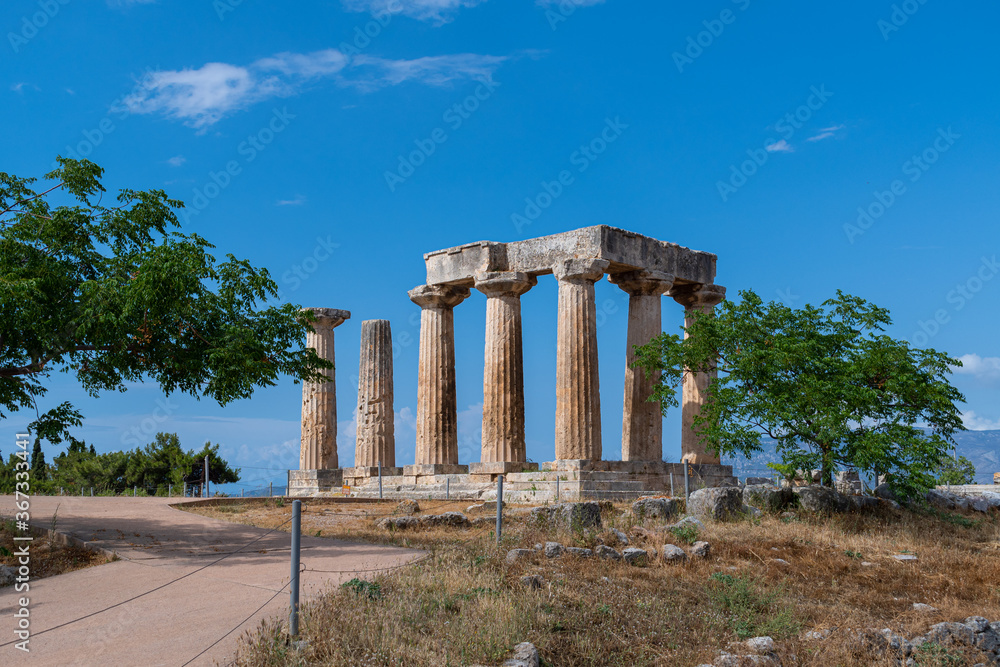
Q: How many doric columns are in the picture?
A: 7